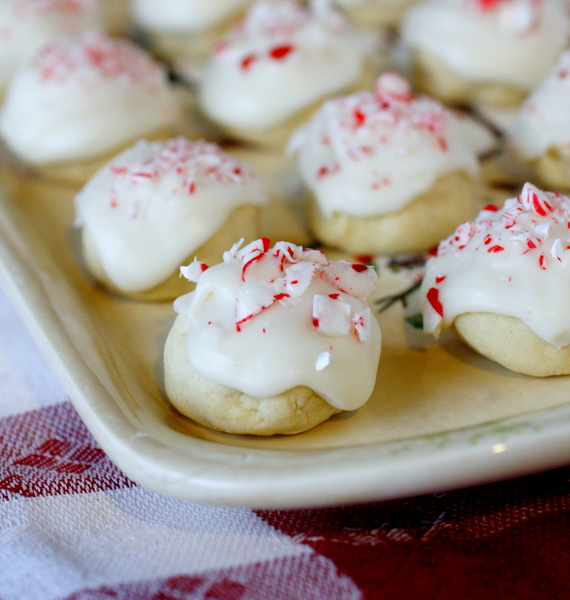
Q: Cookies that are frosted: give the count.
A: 11